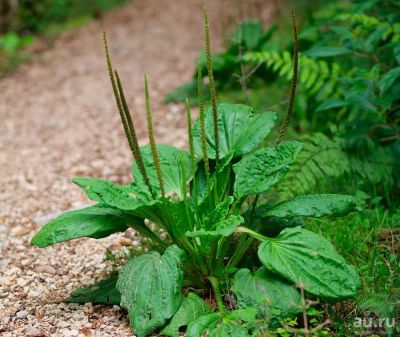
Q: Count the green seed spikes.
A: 7